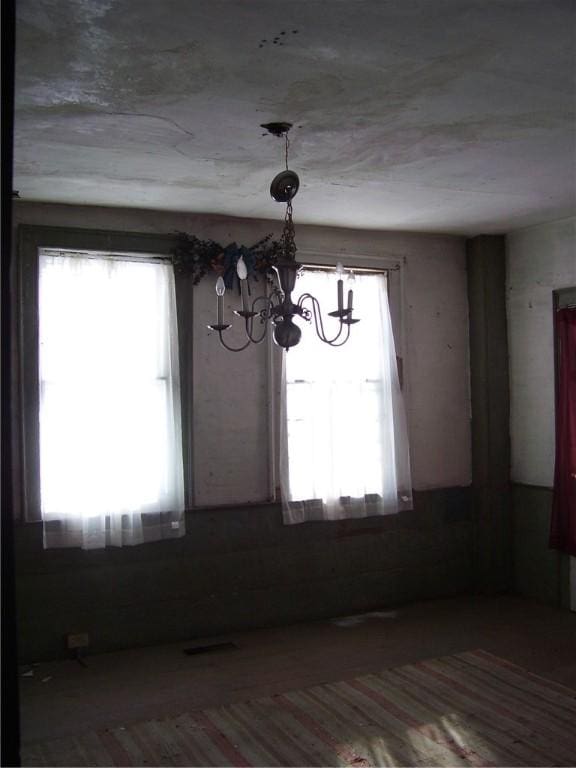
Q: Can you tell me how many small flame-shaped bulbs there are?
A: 4